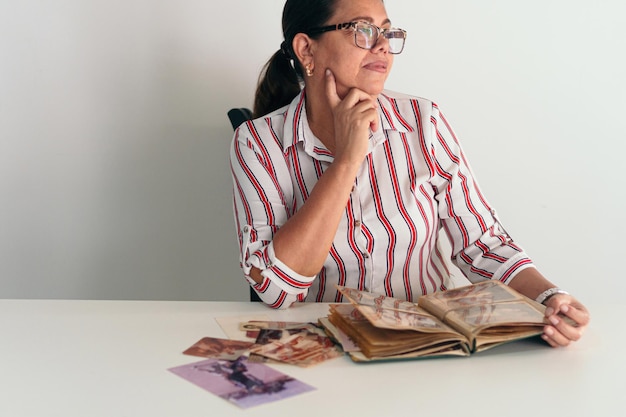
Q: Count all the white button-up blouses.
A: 1